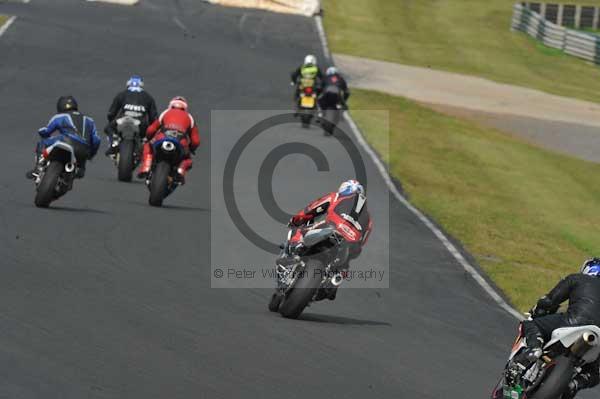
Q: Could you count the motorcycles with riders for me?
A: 7